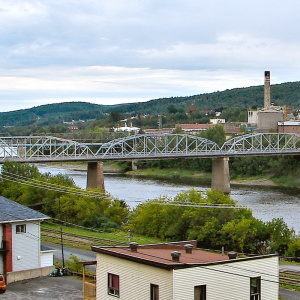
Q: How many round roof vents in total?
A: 4